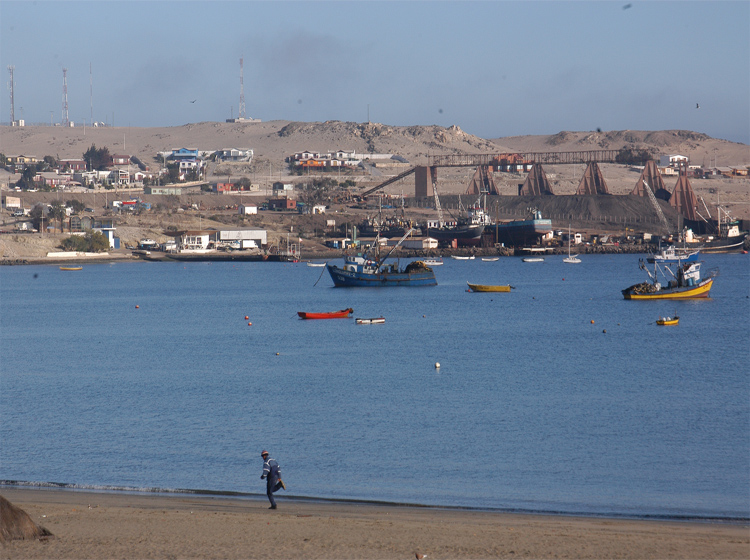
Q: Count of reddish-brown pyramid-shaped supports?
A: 5